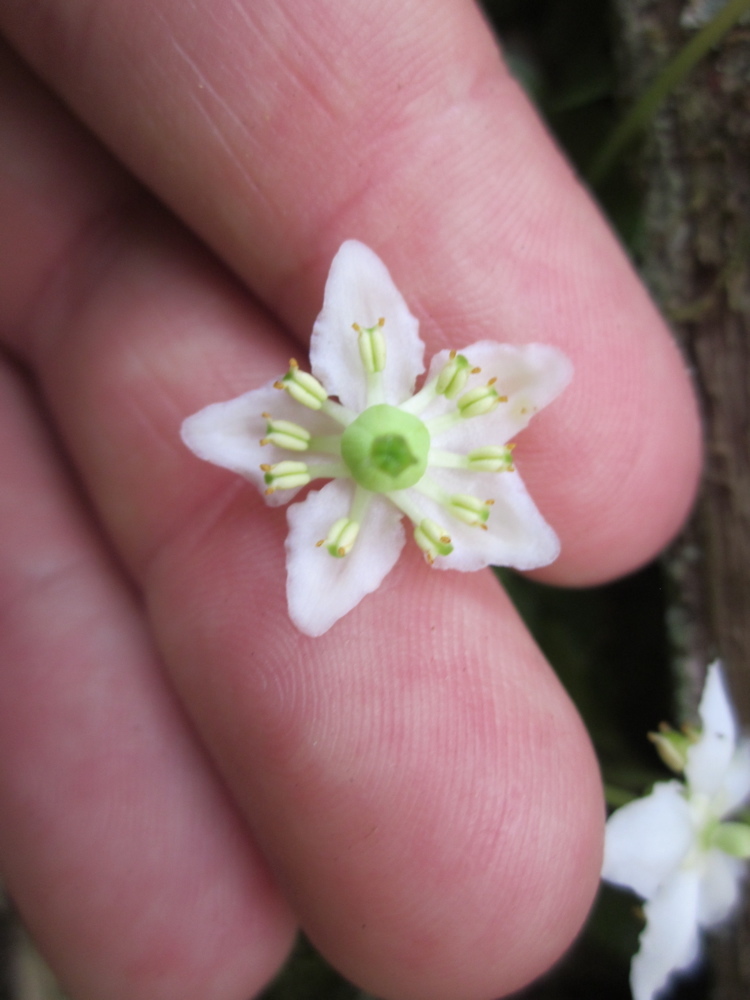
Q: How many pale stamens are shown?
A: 10